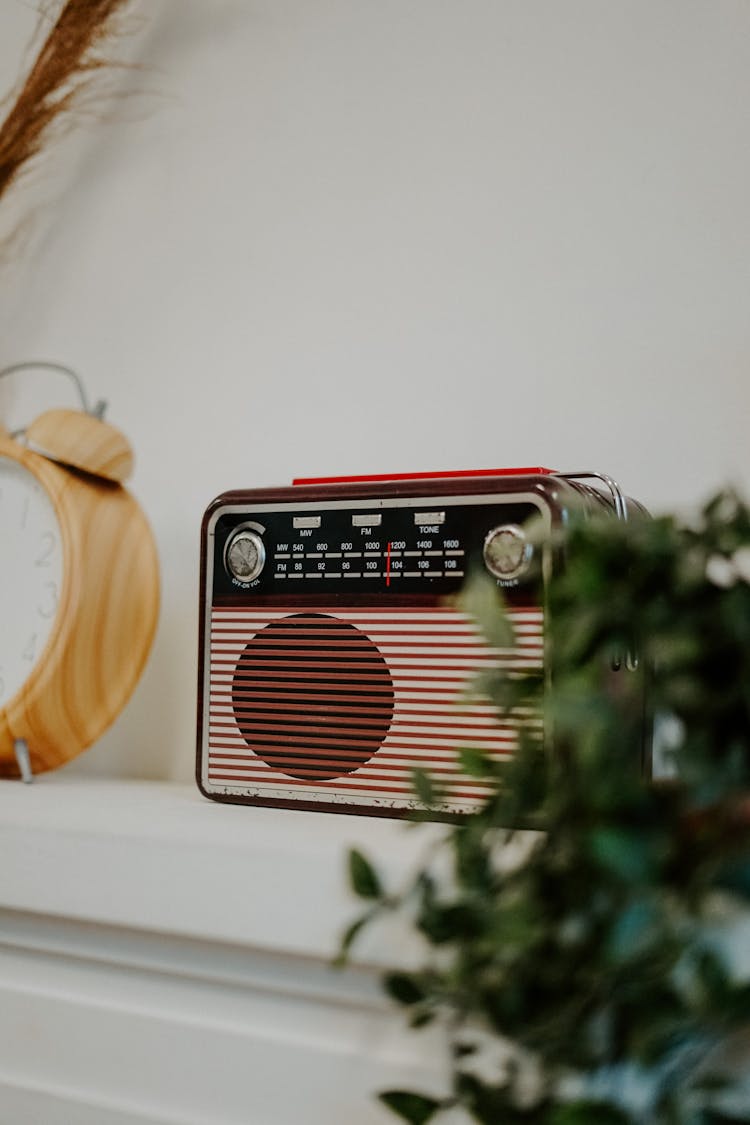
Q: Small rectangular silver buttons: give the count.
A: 3